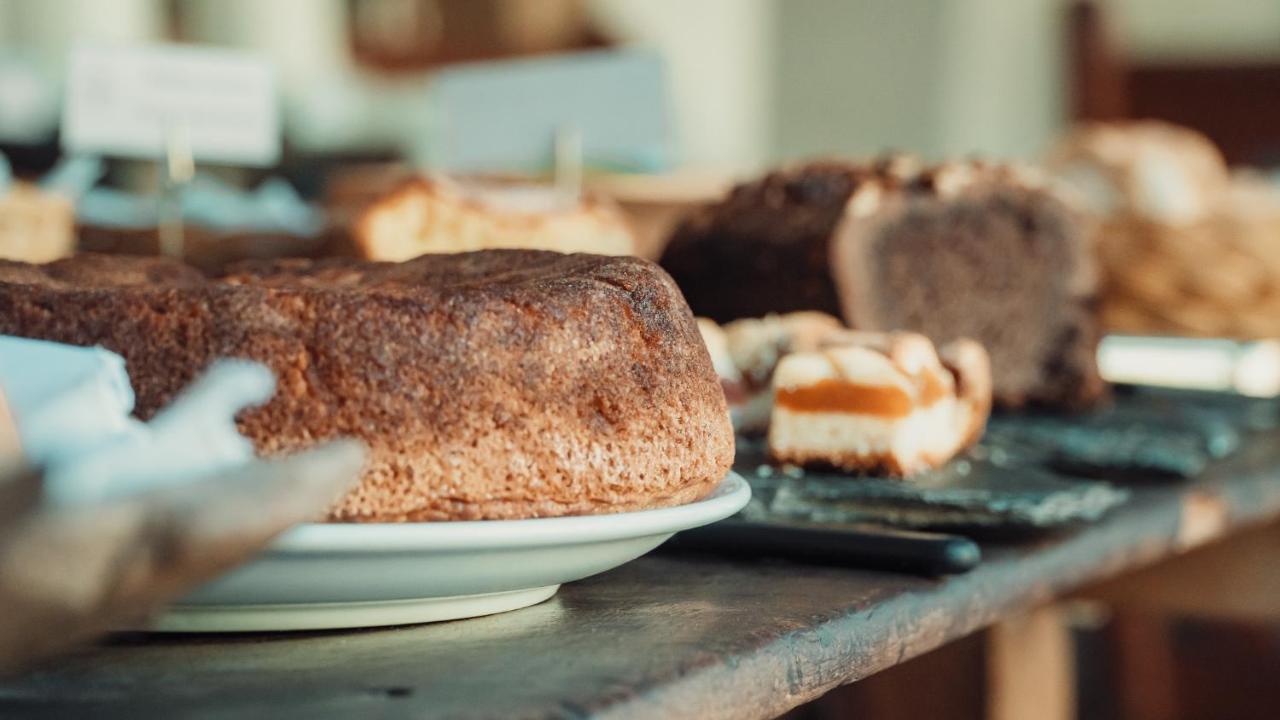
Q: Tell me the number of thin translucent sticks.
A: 2